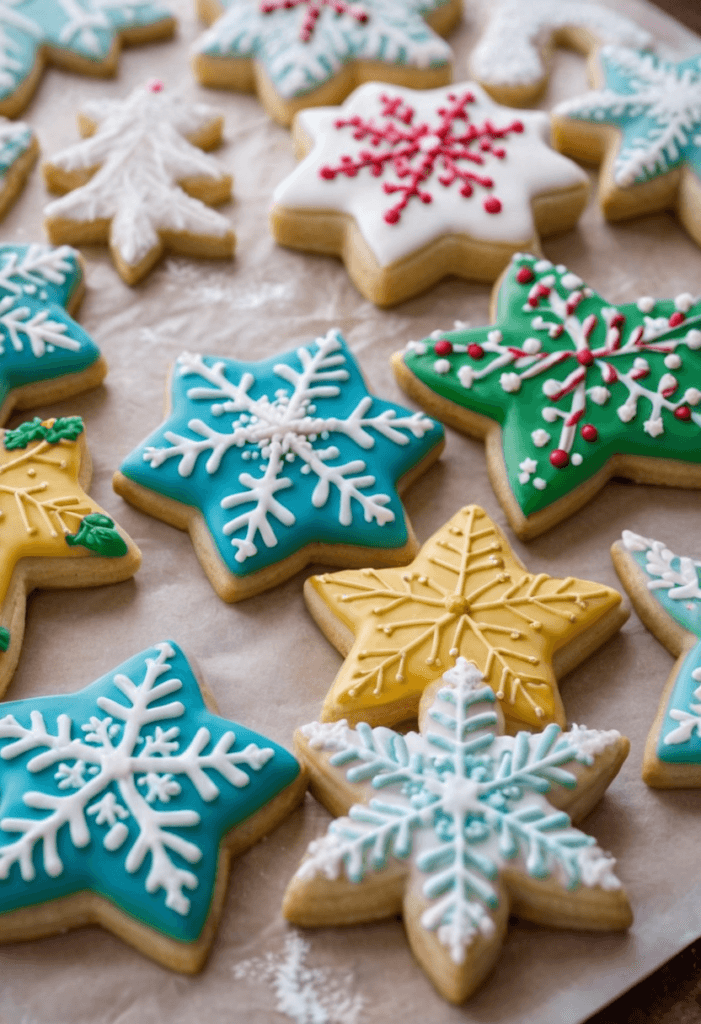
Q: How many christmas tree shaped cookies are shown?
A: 1